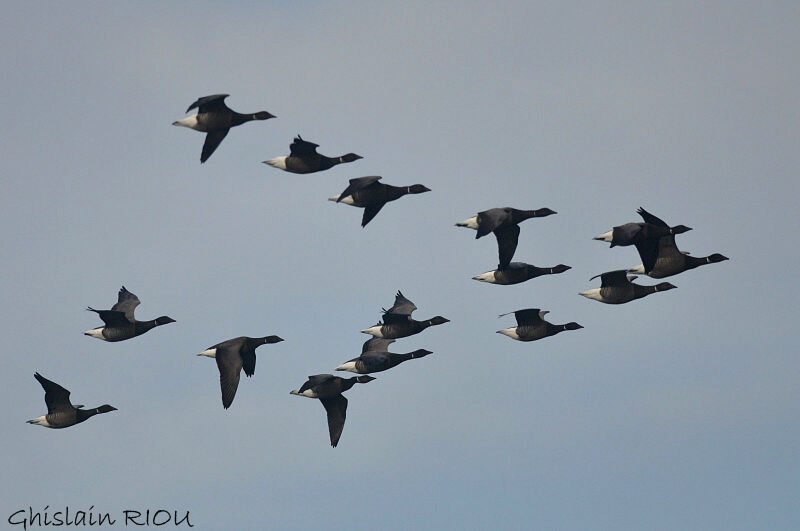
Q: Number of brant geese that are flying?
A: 15